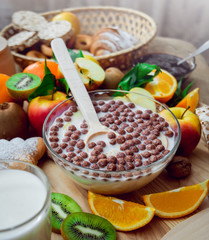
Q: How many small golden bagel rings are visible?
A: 3